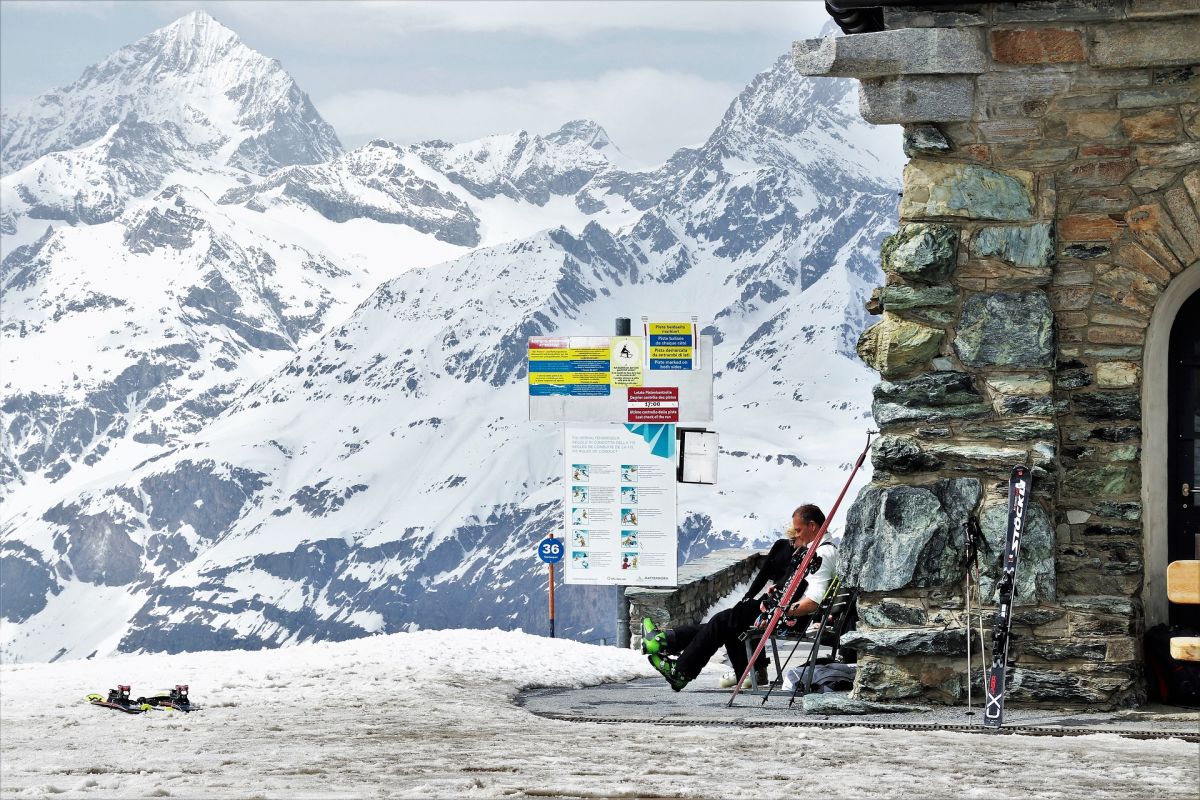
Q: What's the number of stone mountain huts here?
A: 1